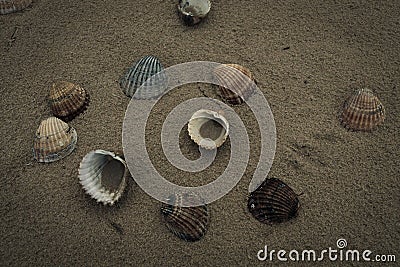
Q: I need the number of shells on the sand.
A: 11